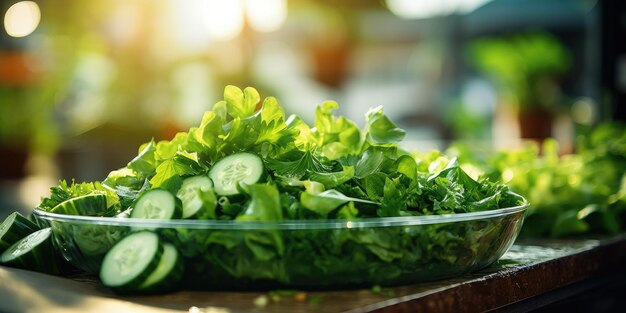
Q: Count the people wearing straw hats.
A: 0